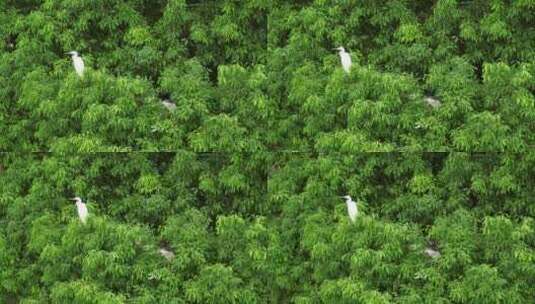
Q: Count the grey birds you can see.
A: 4